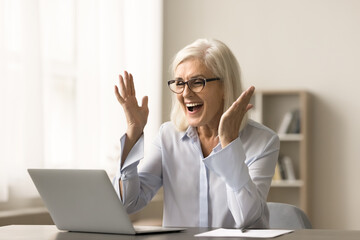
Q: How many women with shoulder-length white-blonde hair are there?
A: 1